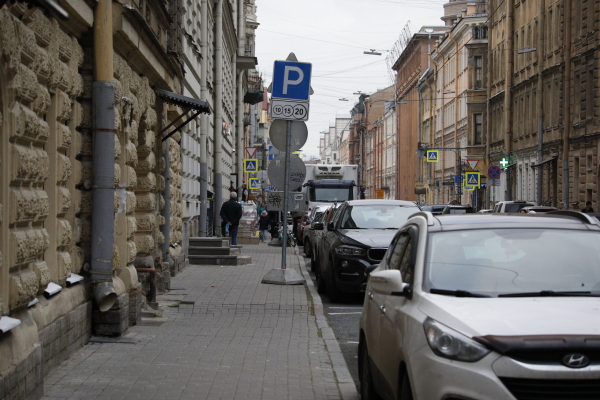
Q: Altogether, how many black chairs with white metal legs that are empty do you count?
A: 0